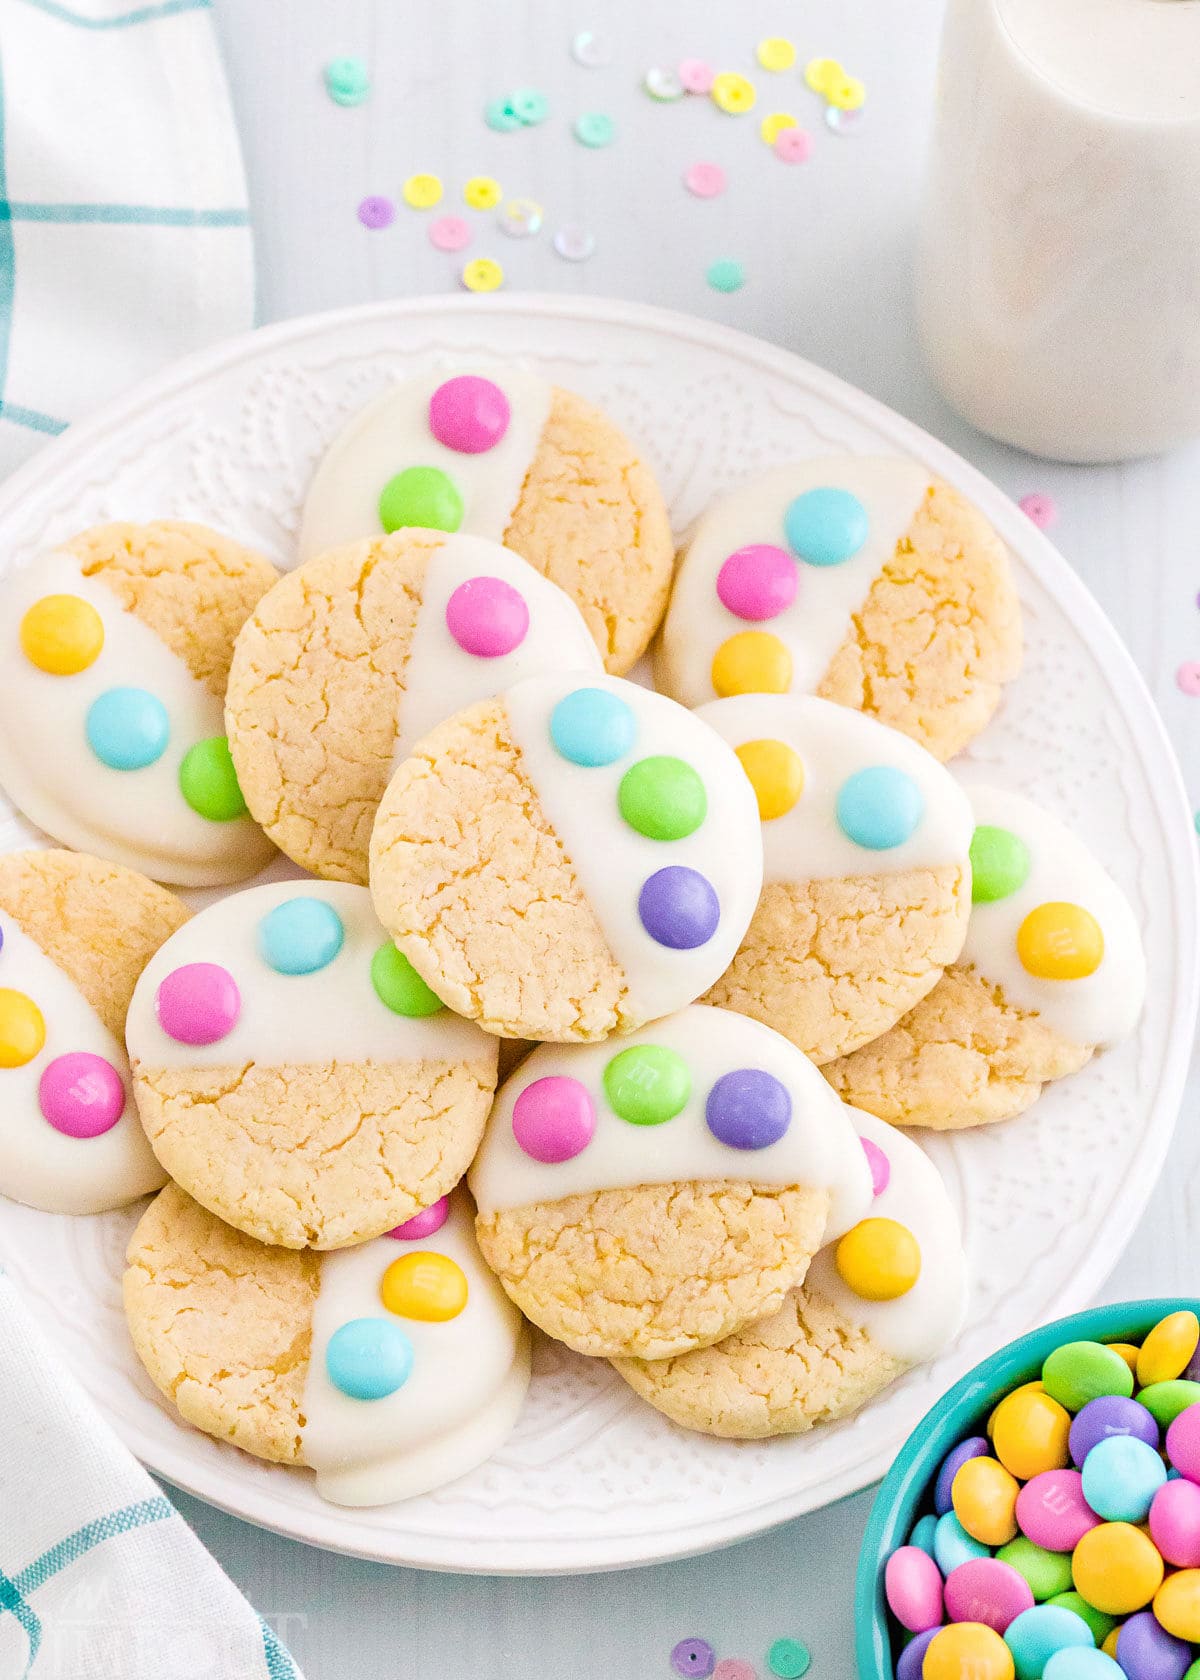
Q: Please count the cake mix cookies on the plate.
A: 12